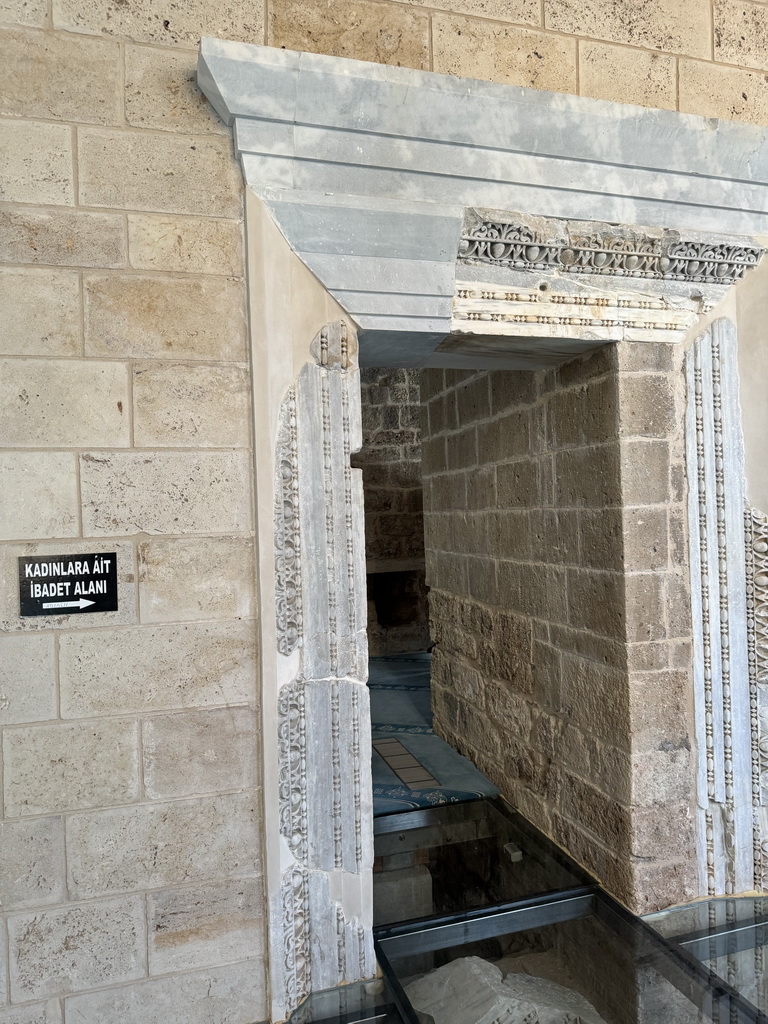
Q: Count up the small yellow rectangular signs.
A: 0